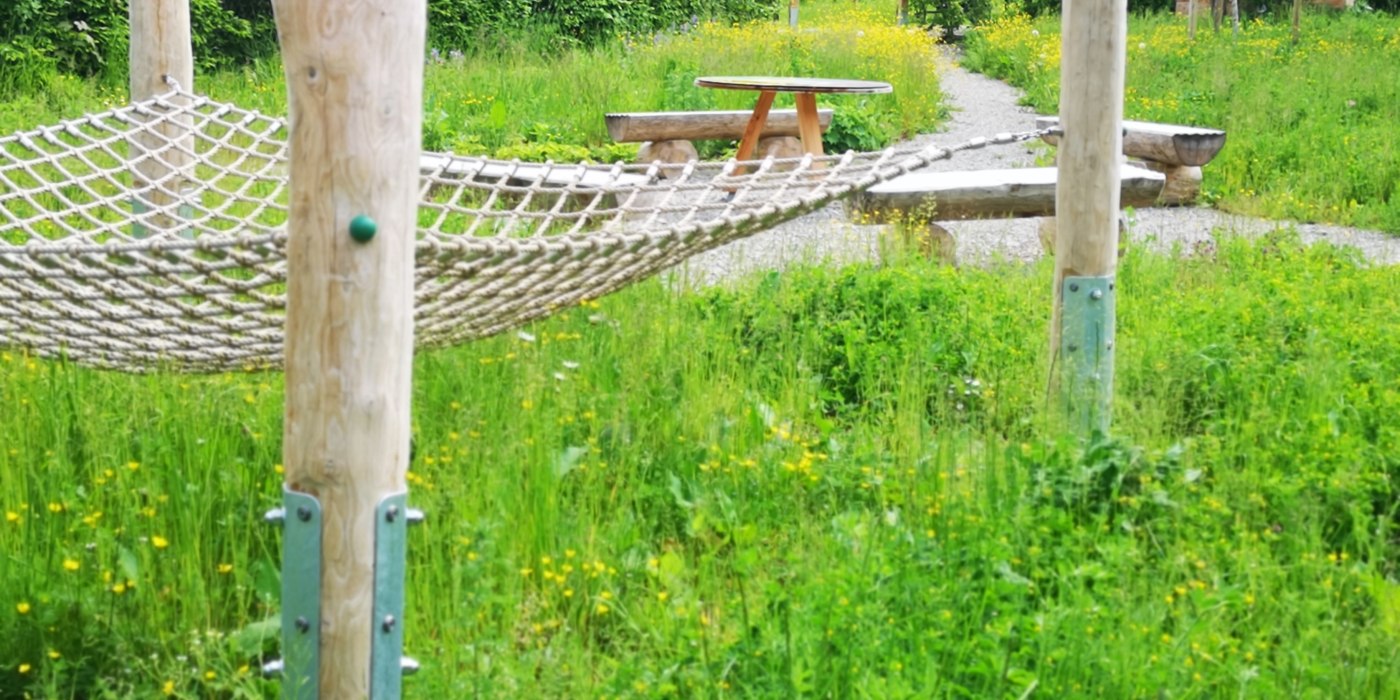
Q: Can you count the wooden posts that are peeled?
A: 3